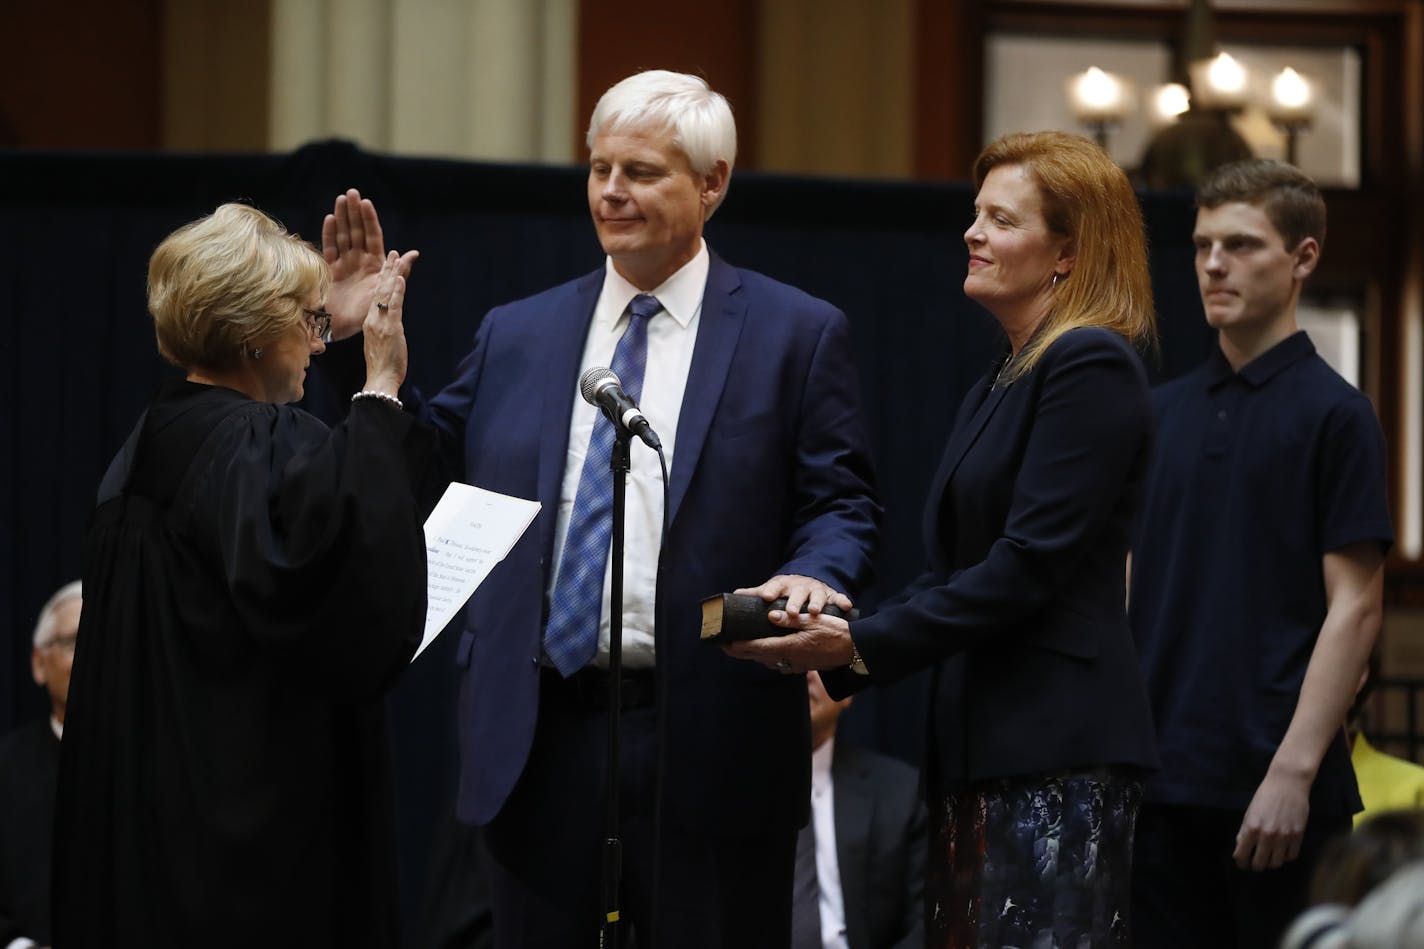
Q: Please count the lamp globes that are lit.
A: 4